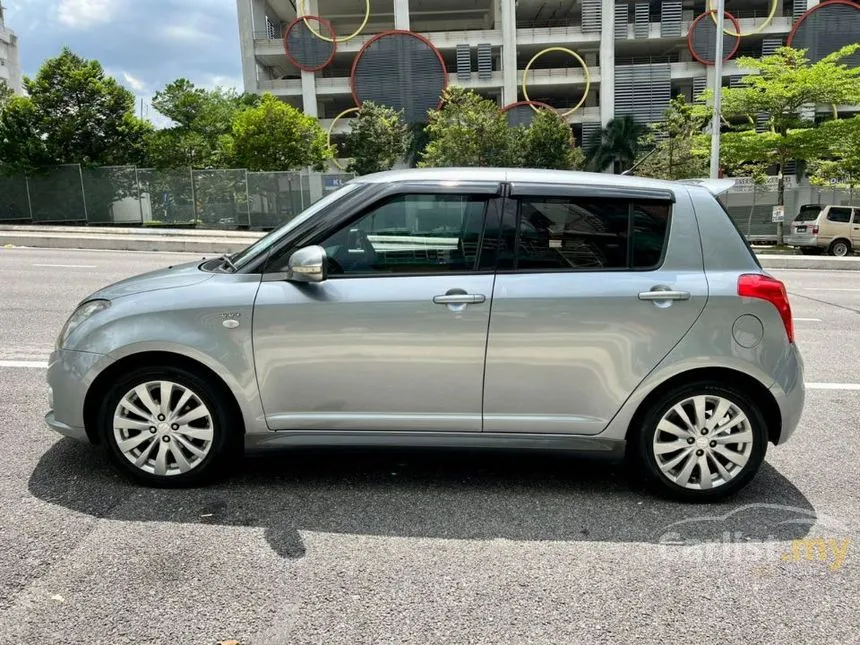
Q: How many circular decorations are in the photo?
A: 9